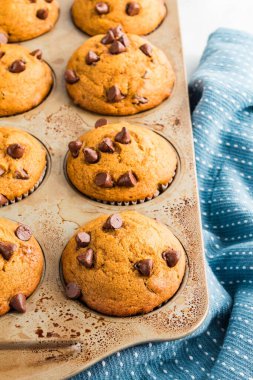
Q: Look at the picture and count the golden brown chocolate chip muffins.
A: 8